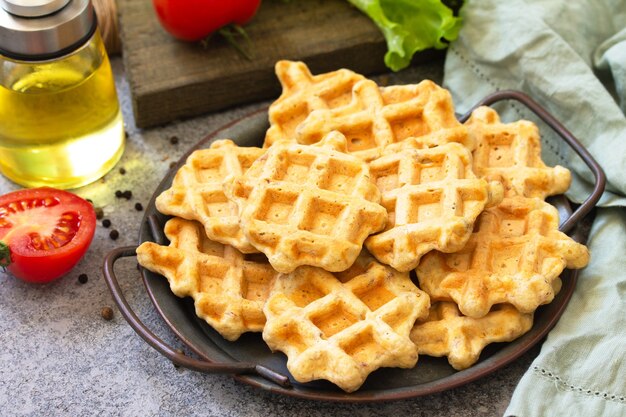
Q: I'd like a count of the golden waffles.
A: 10